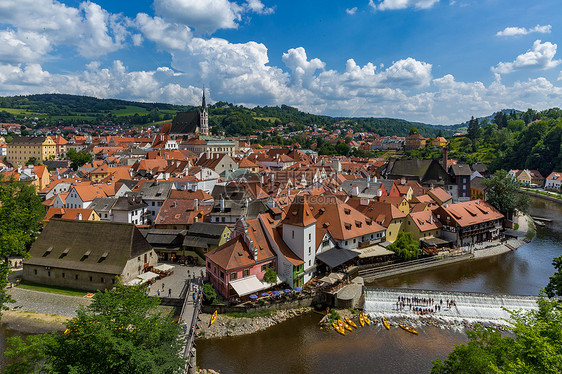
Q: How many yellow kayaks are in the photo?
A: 9